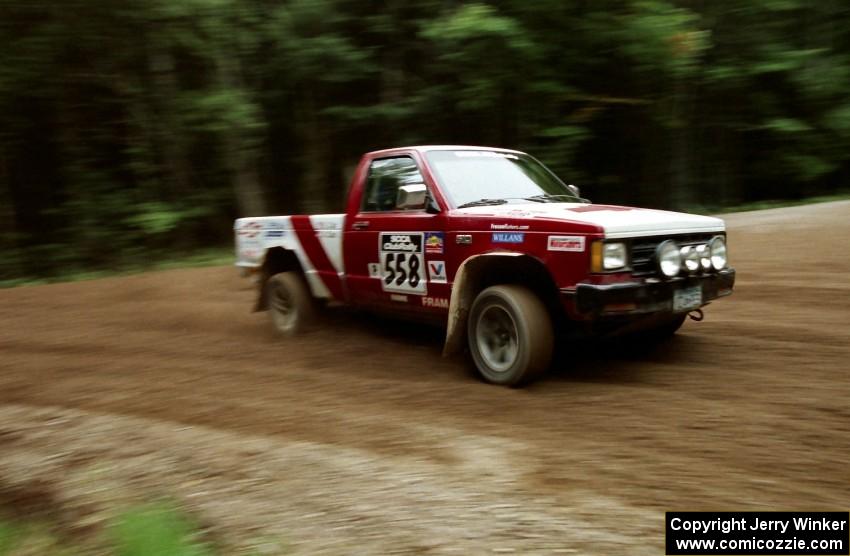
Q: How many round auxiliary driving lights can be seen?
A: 4